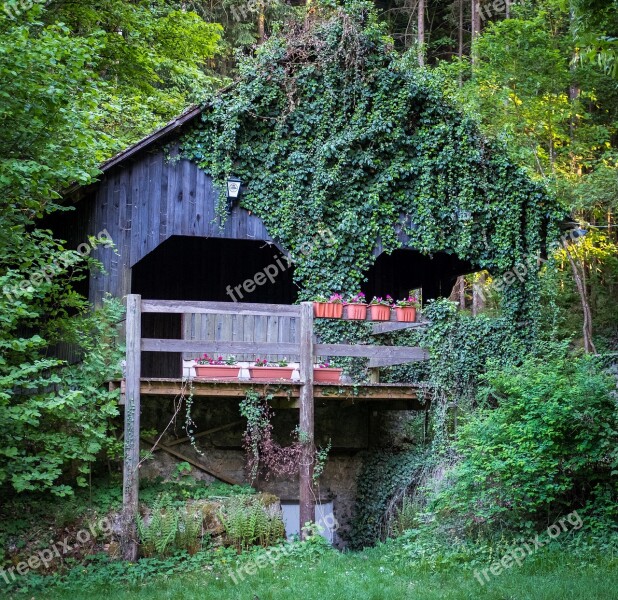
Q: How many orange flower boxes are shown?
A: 7